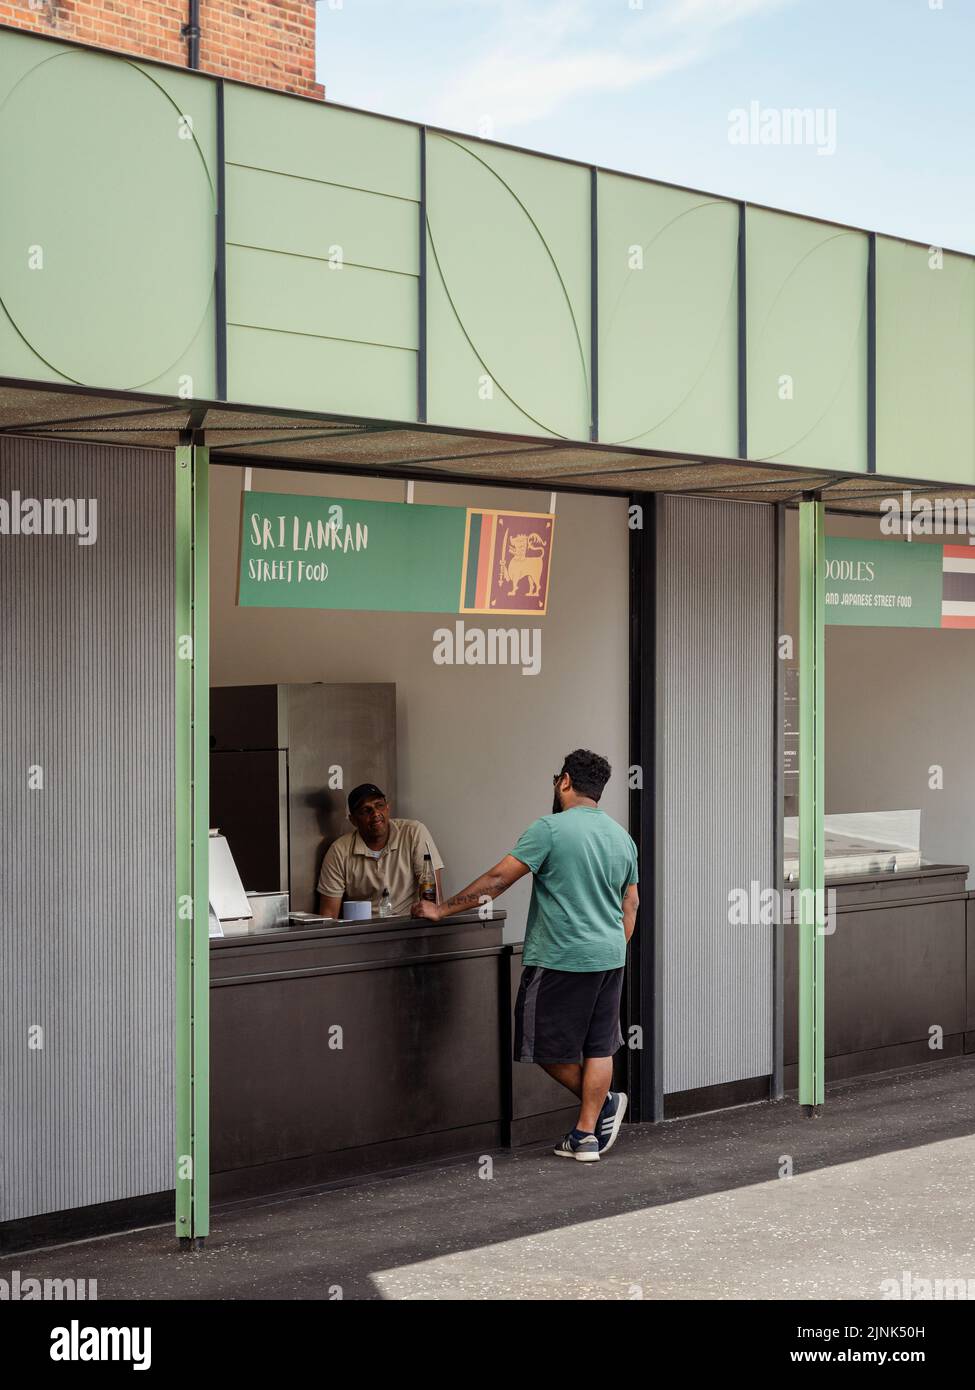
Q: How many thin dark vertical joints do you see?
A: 5